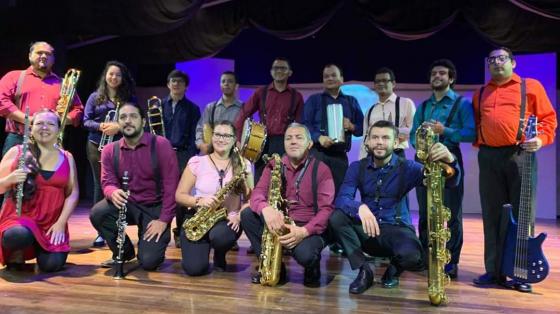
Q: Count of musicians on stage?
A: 14